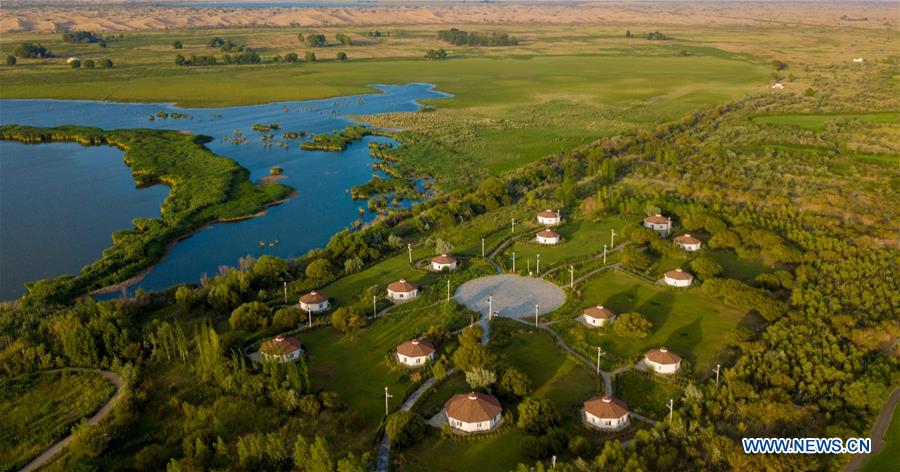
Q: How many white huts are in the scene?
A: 14